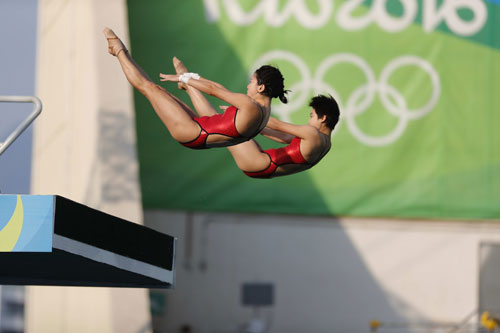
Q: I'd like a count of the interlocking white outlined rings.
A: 5